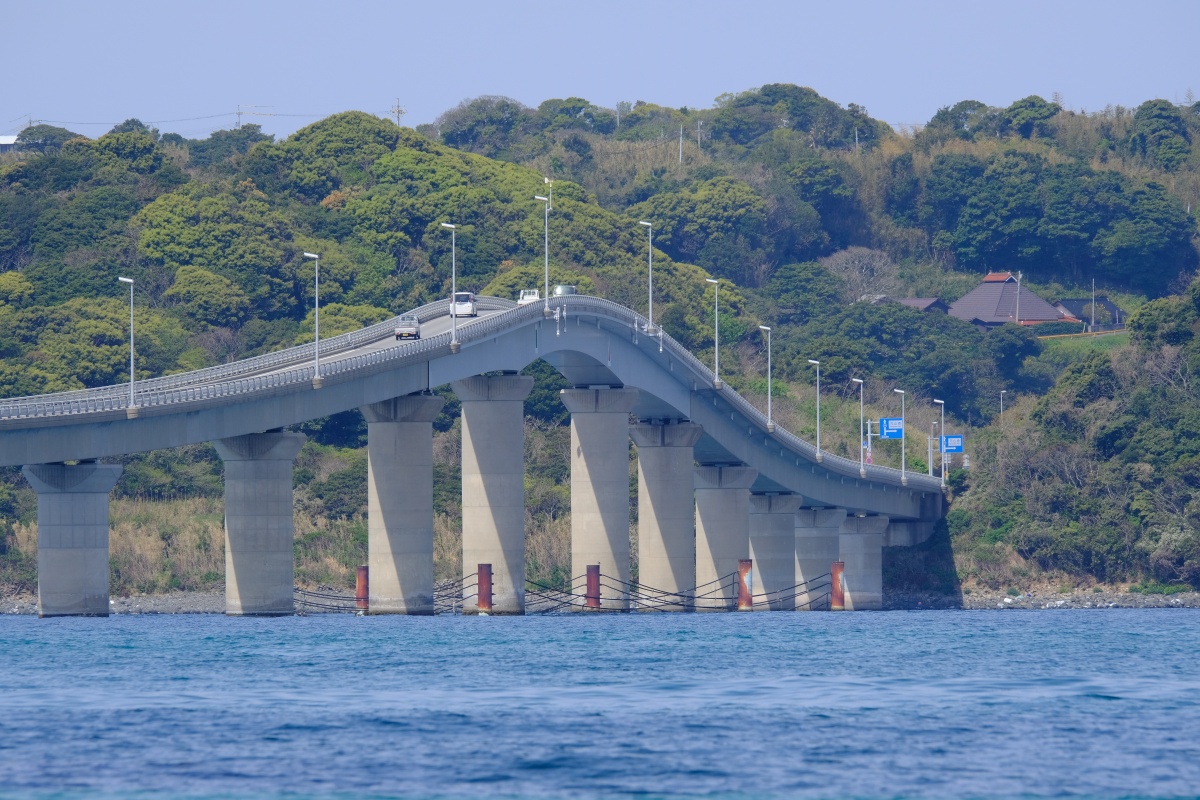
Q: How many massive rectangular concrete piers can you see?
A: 10